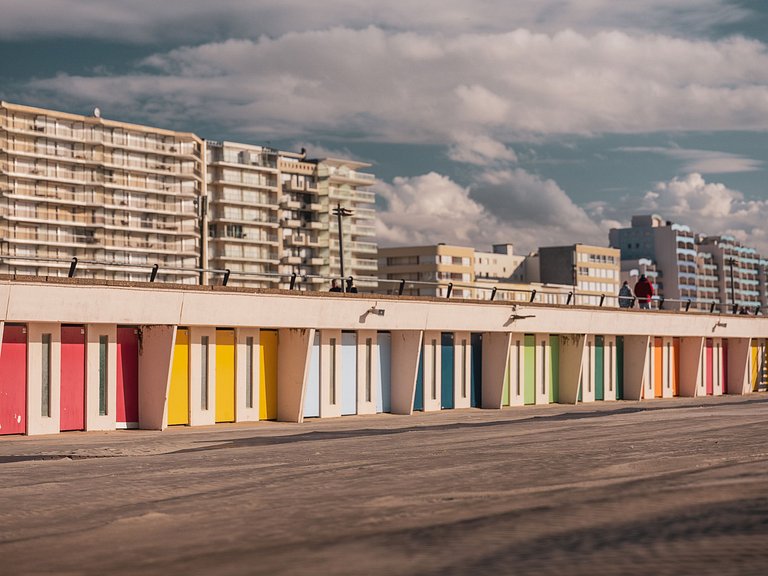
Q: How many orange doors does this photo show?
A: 2